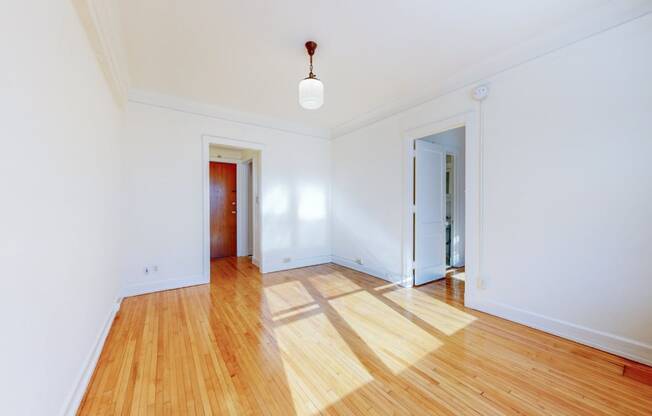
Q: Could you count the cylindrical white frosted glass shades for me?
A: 1